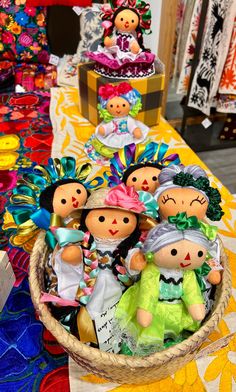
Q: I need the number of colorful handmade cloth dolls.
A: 7